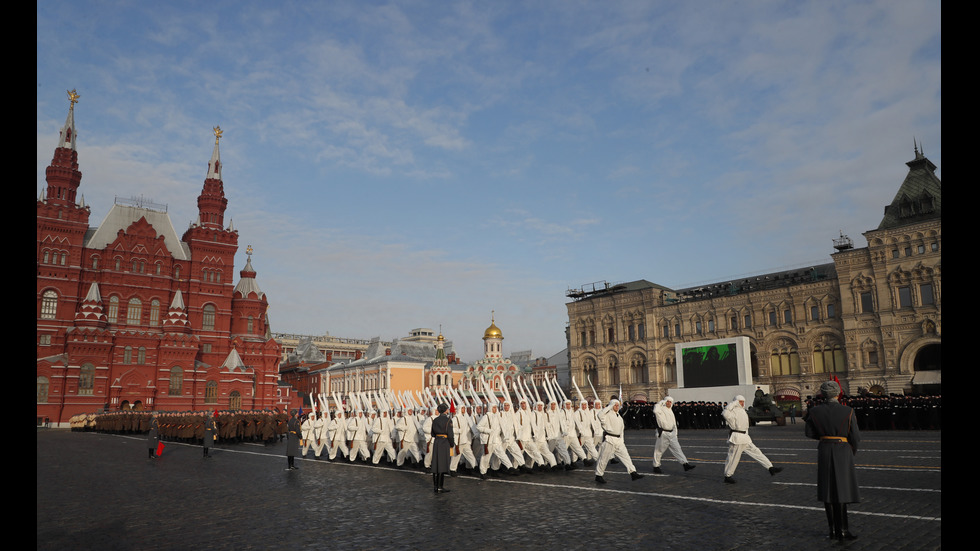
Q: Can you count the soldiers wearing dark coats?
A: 5